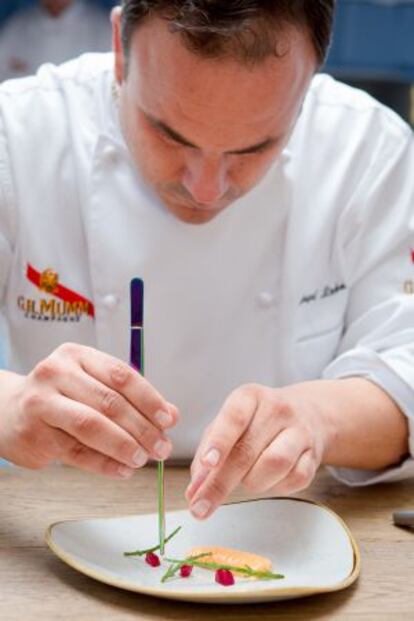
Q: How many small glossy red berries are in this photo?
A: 3